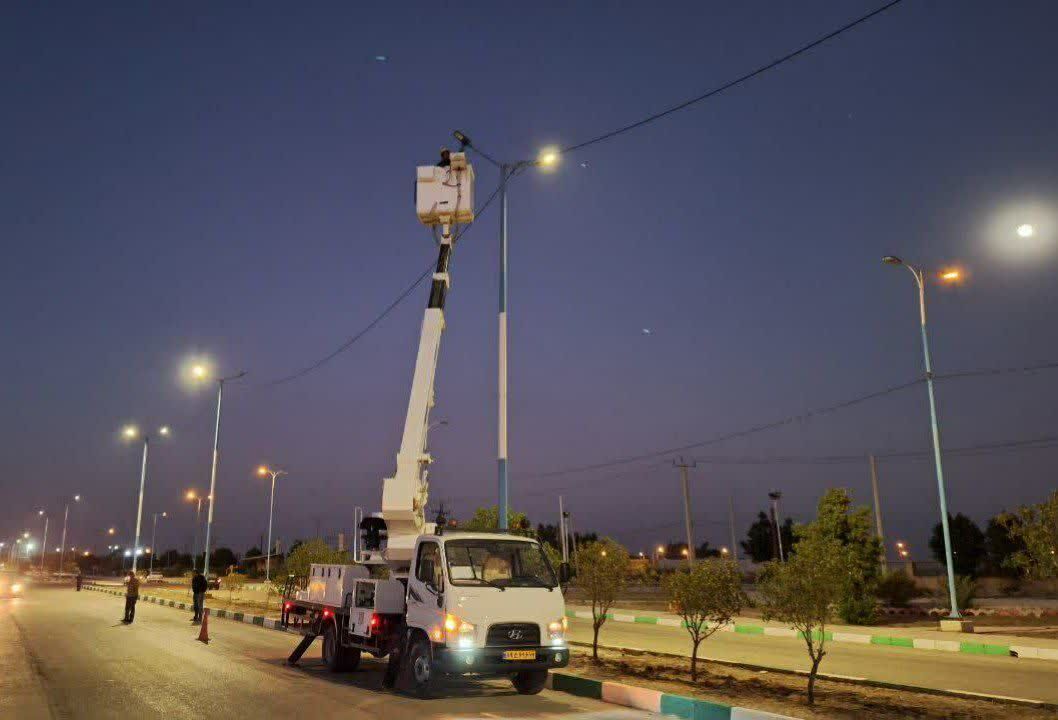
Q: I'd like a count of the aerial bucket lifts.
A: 1